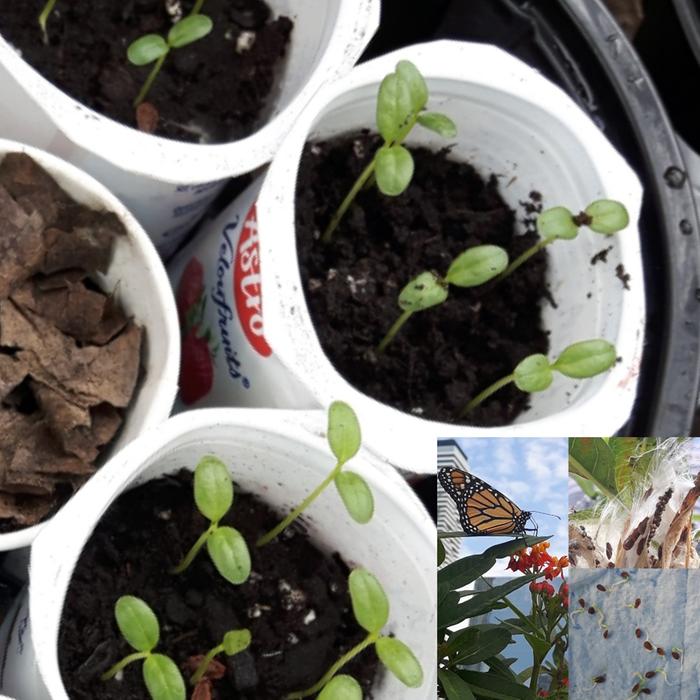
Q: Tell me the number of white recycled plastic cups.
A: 4